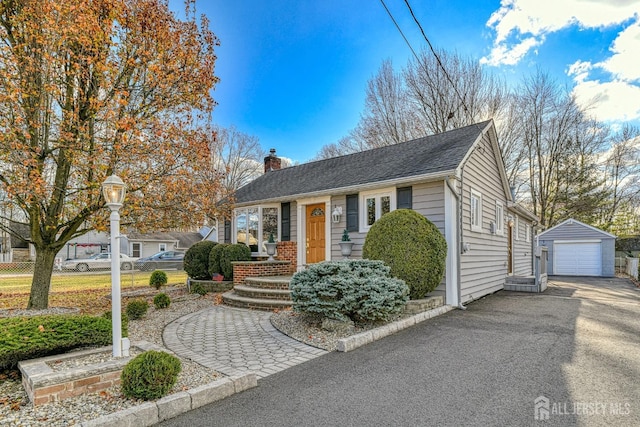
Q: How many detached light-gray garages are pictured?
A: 1